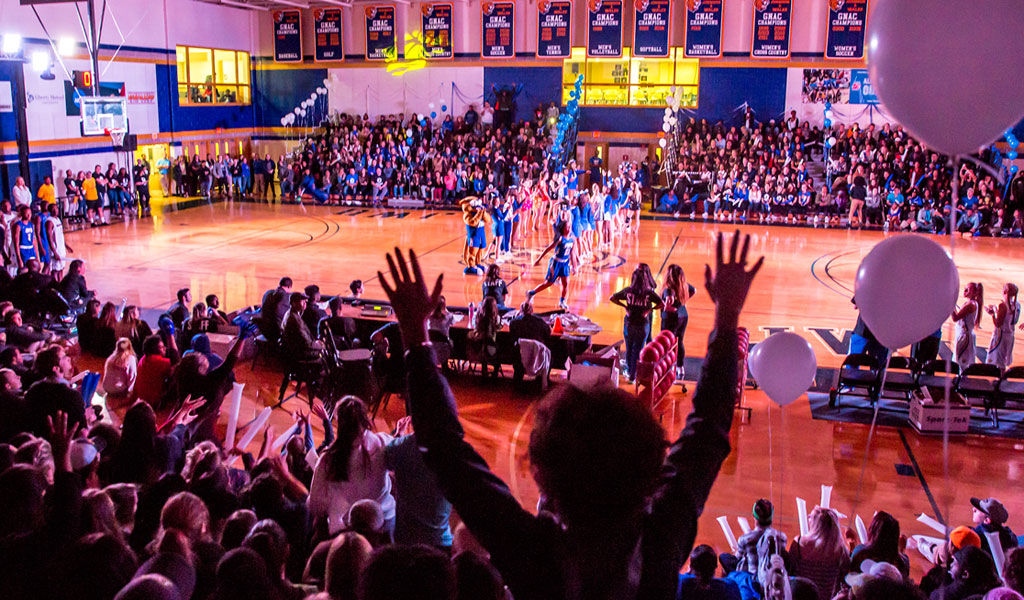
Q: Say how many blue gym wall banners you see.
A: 11